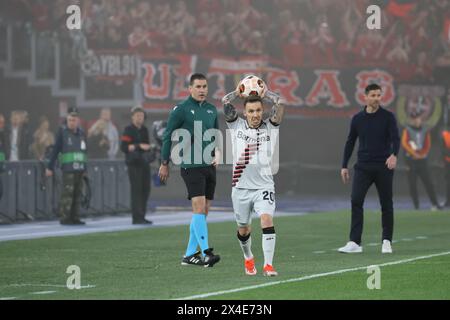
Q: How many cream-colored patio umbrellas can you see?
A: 0